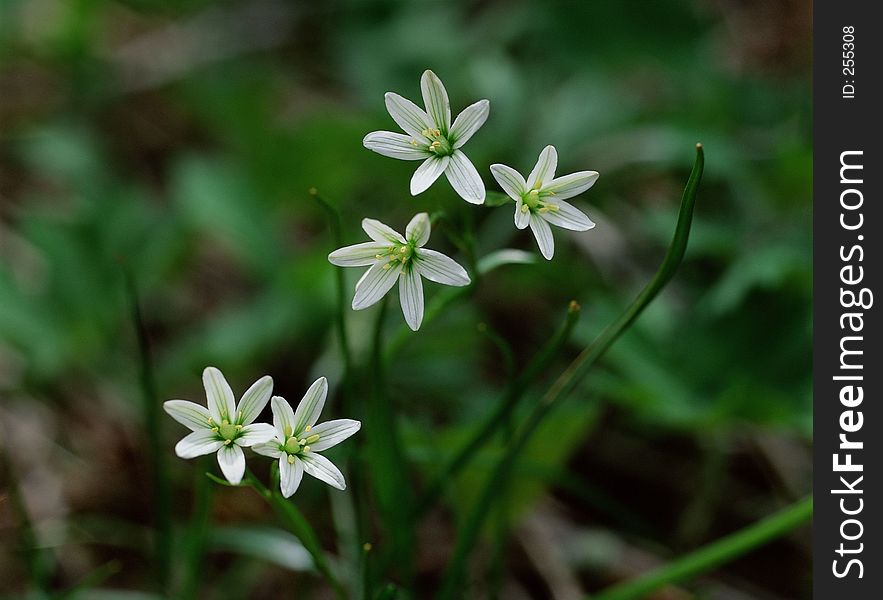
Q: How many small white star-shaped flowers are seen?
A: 5